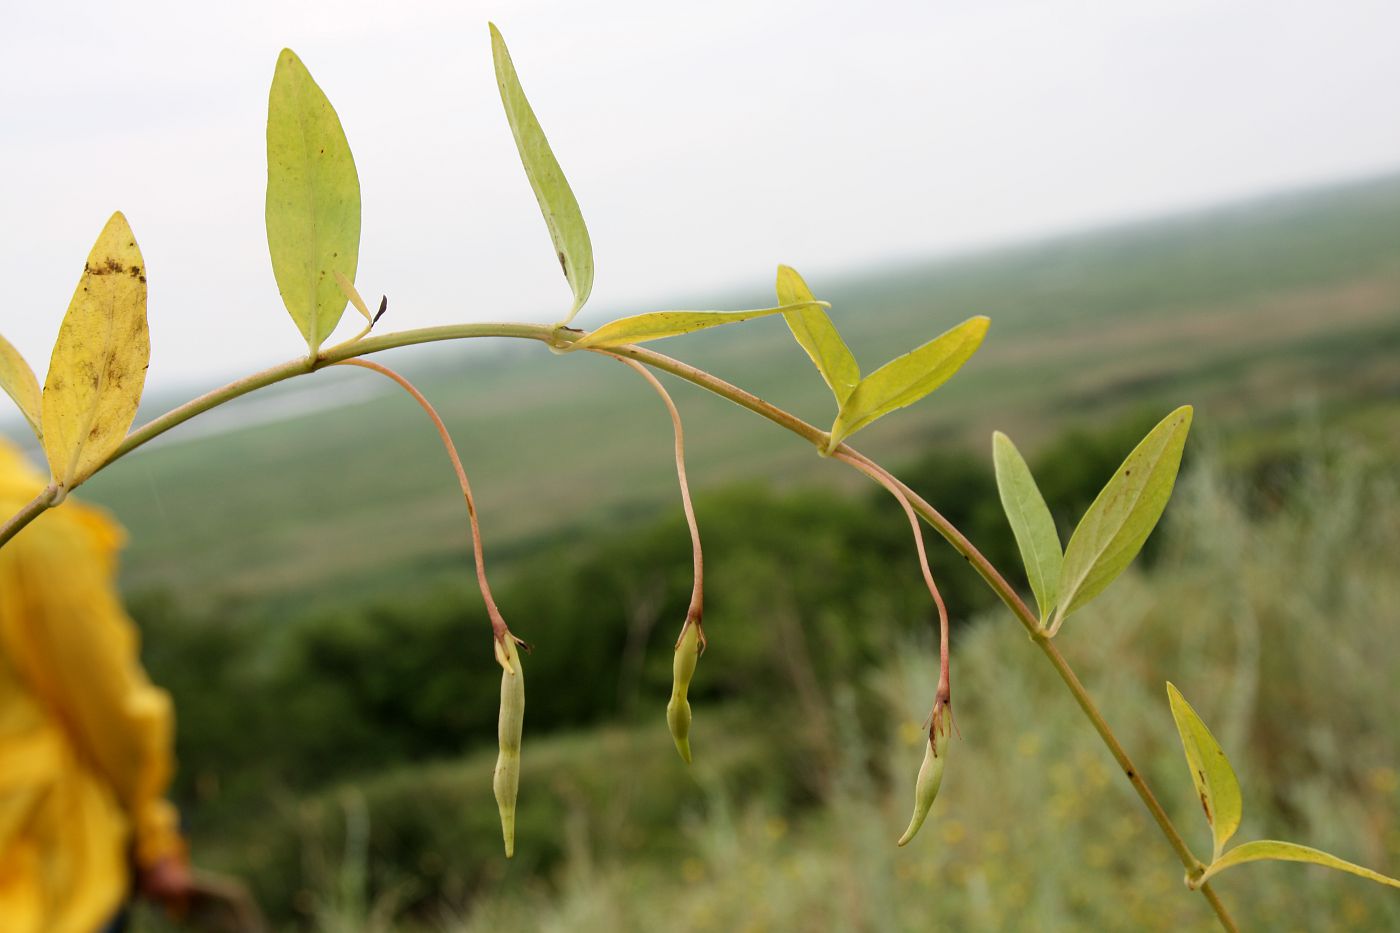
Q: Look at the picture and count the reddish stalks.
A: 3